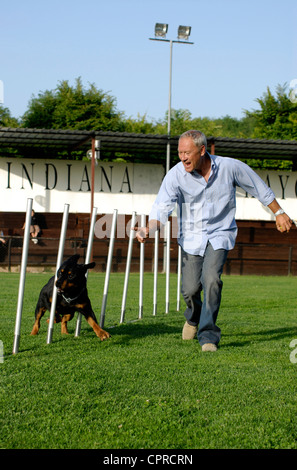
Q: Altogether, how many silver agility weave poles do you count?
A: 9